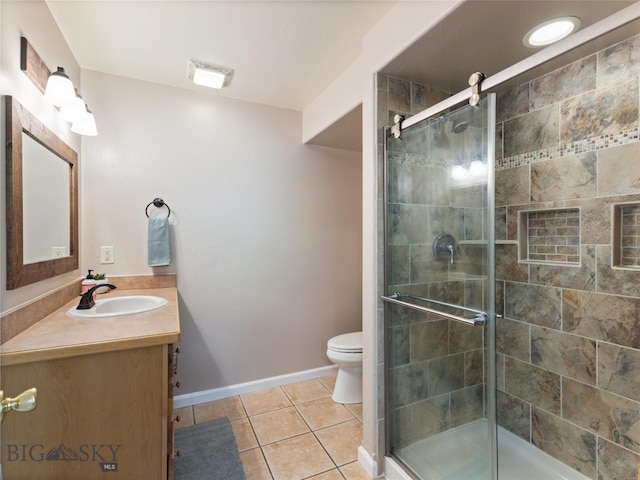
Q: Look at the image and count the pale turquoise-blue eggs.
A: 0